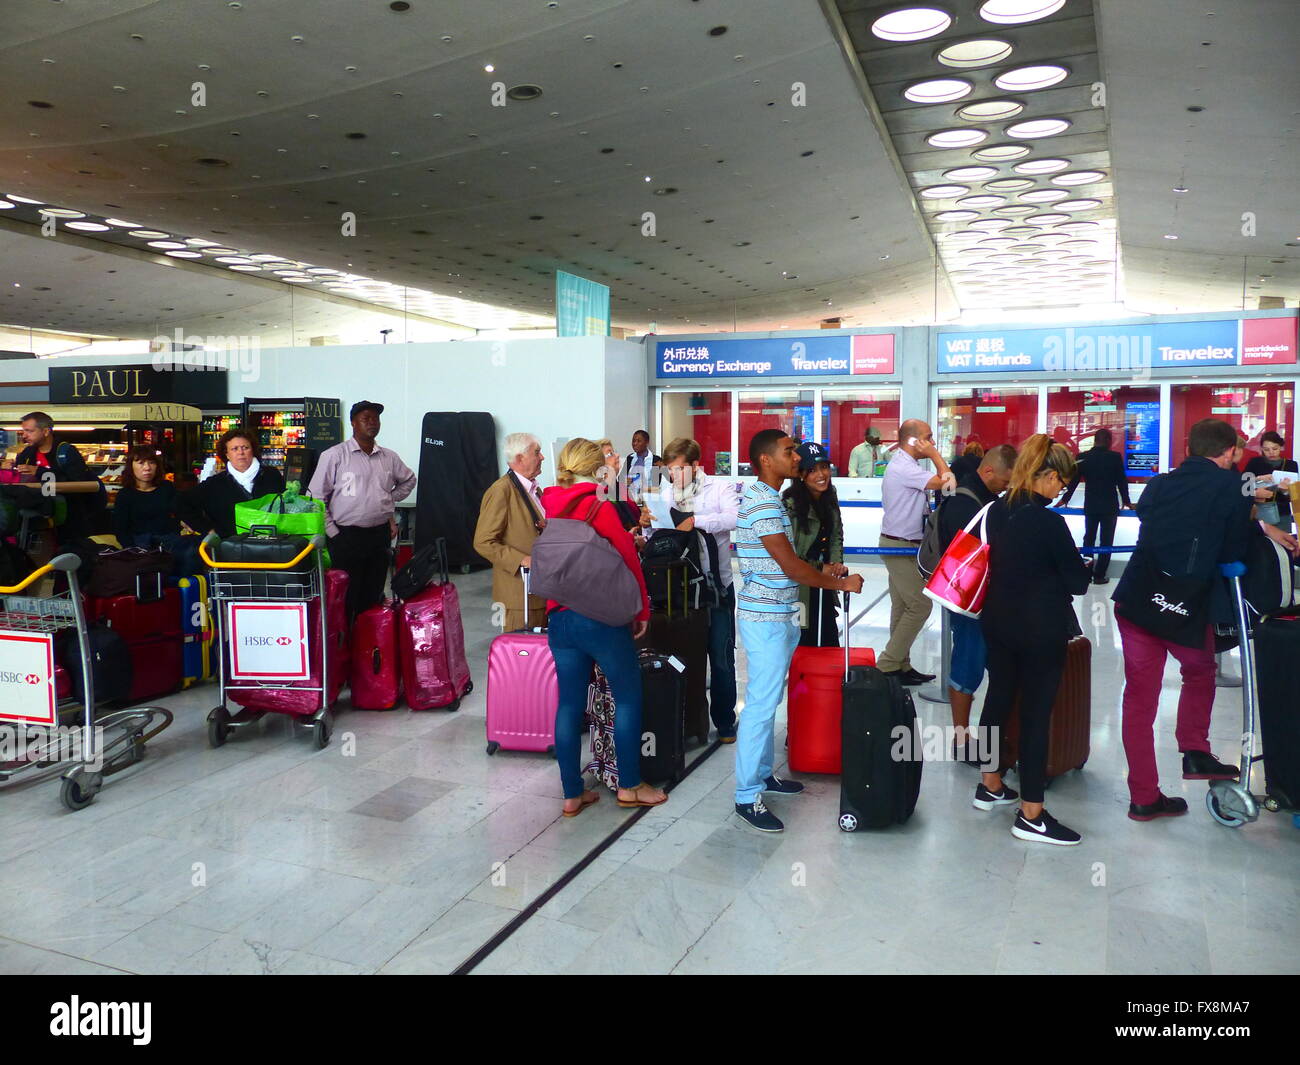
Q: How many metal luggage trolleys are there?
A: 3